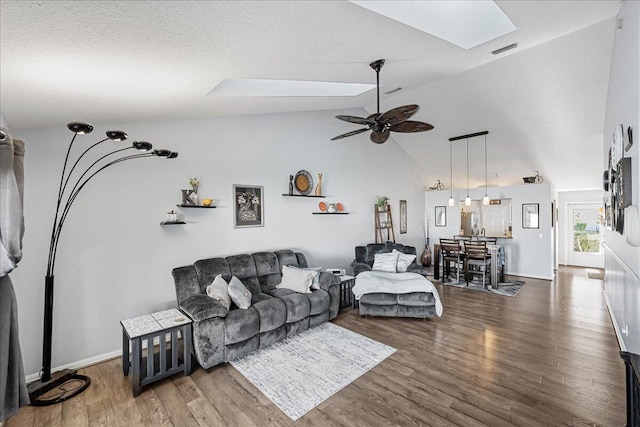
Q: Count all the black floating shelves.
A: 4